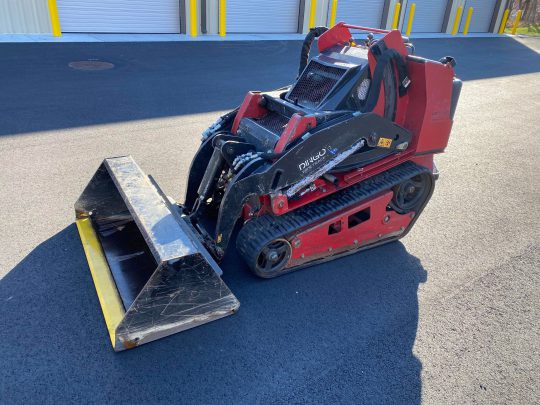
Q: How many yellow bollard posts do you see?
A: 11